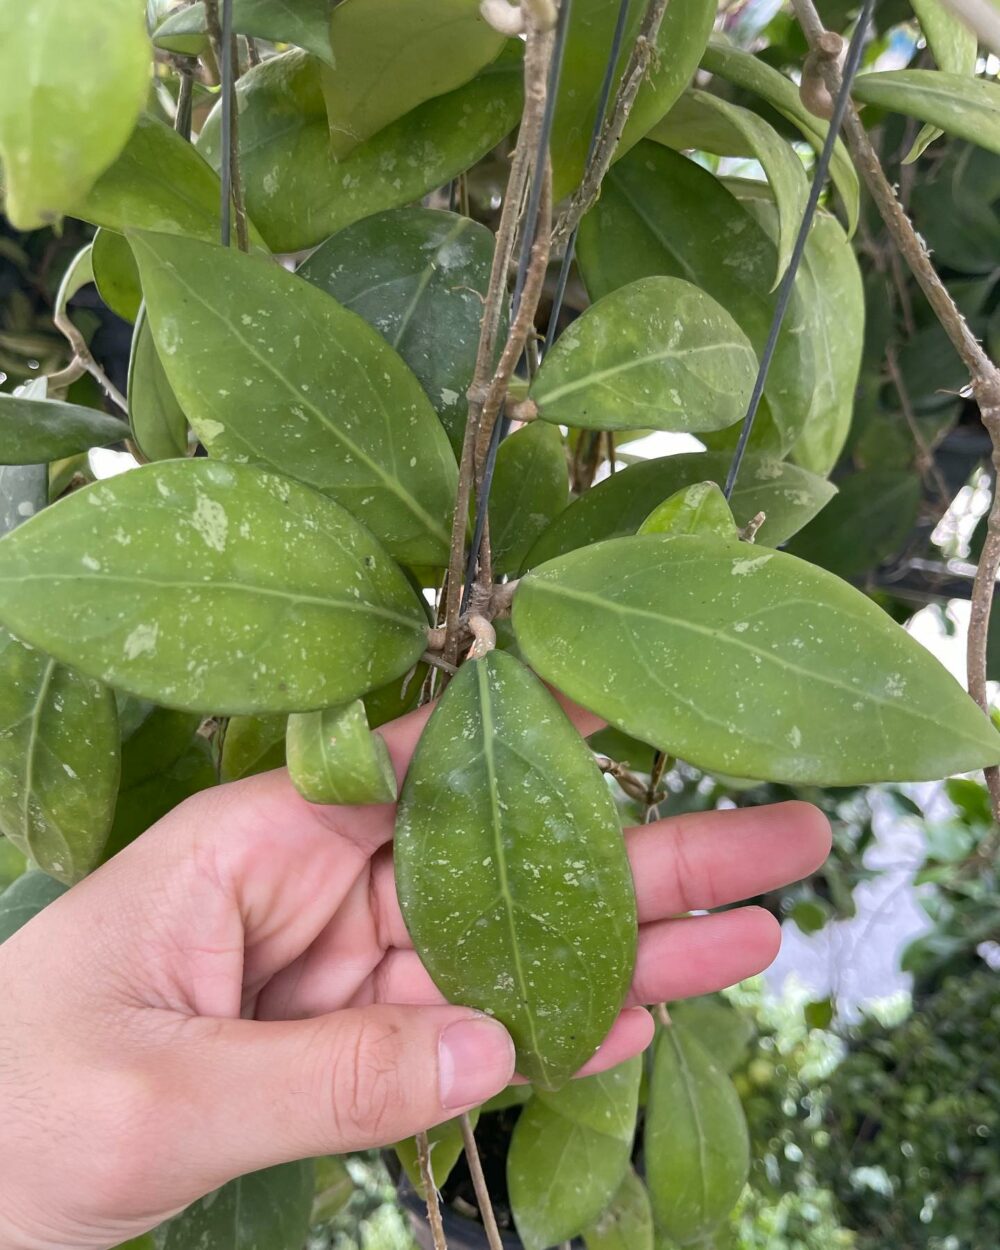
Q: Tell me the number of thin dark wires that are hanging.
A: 4